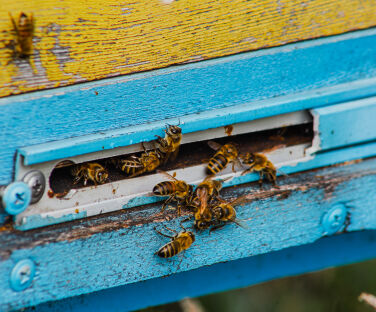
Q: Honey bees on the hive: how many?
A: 11